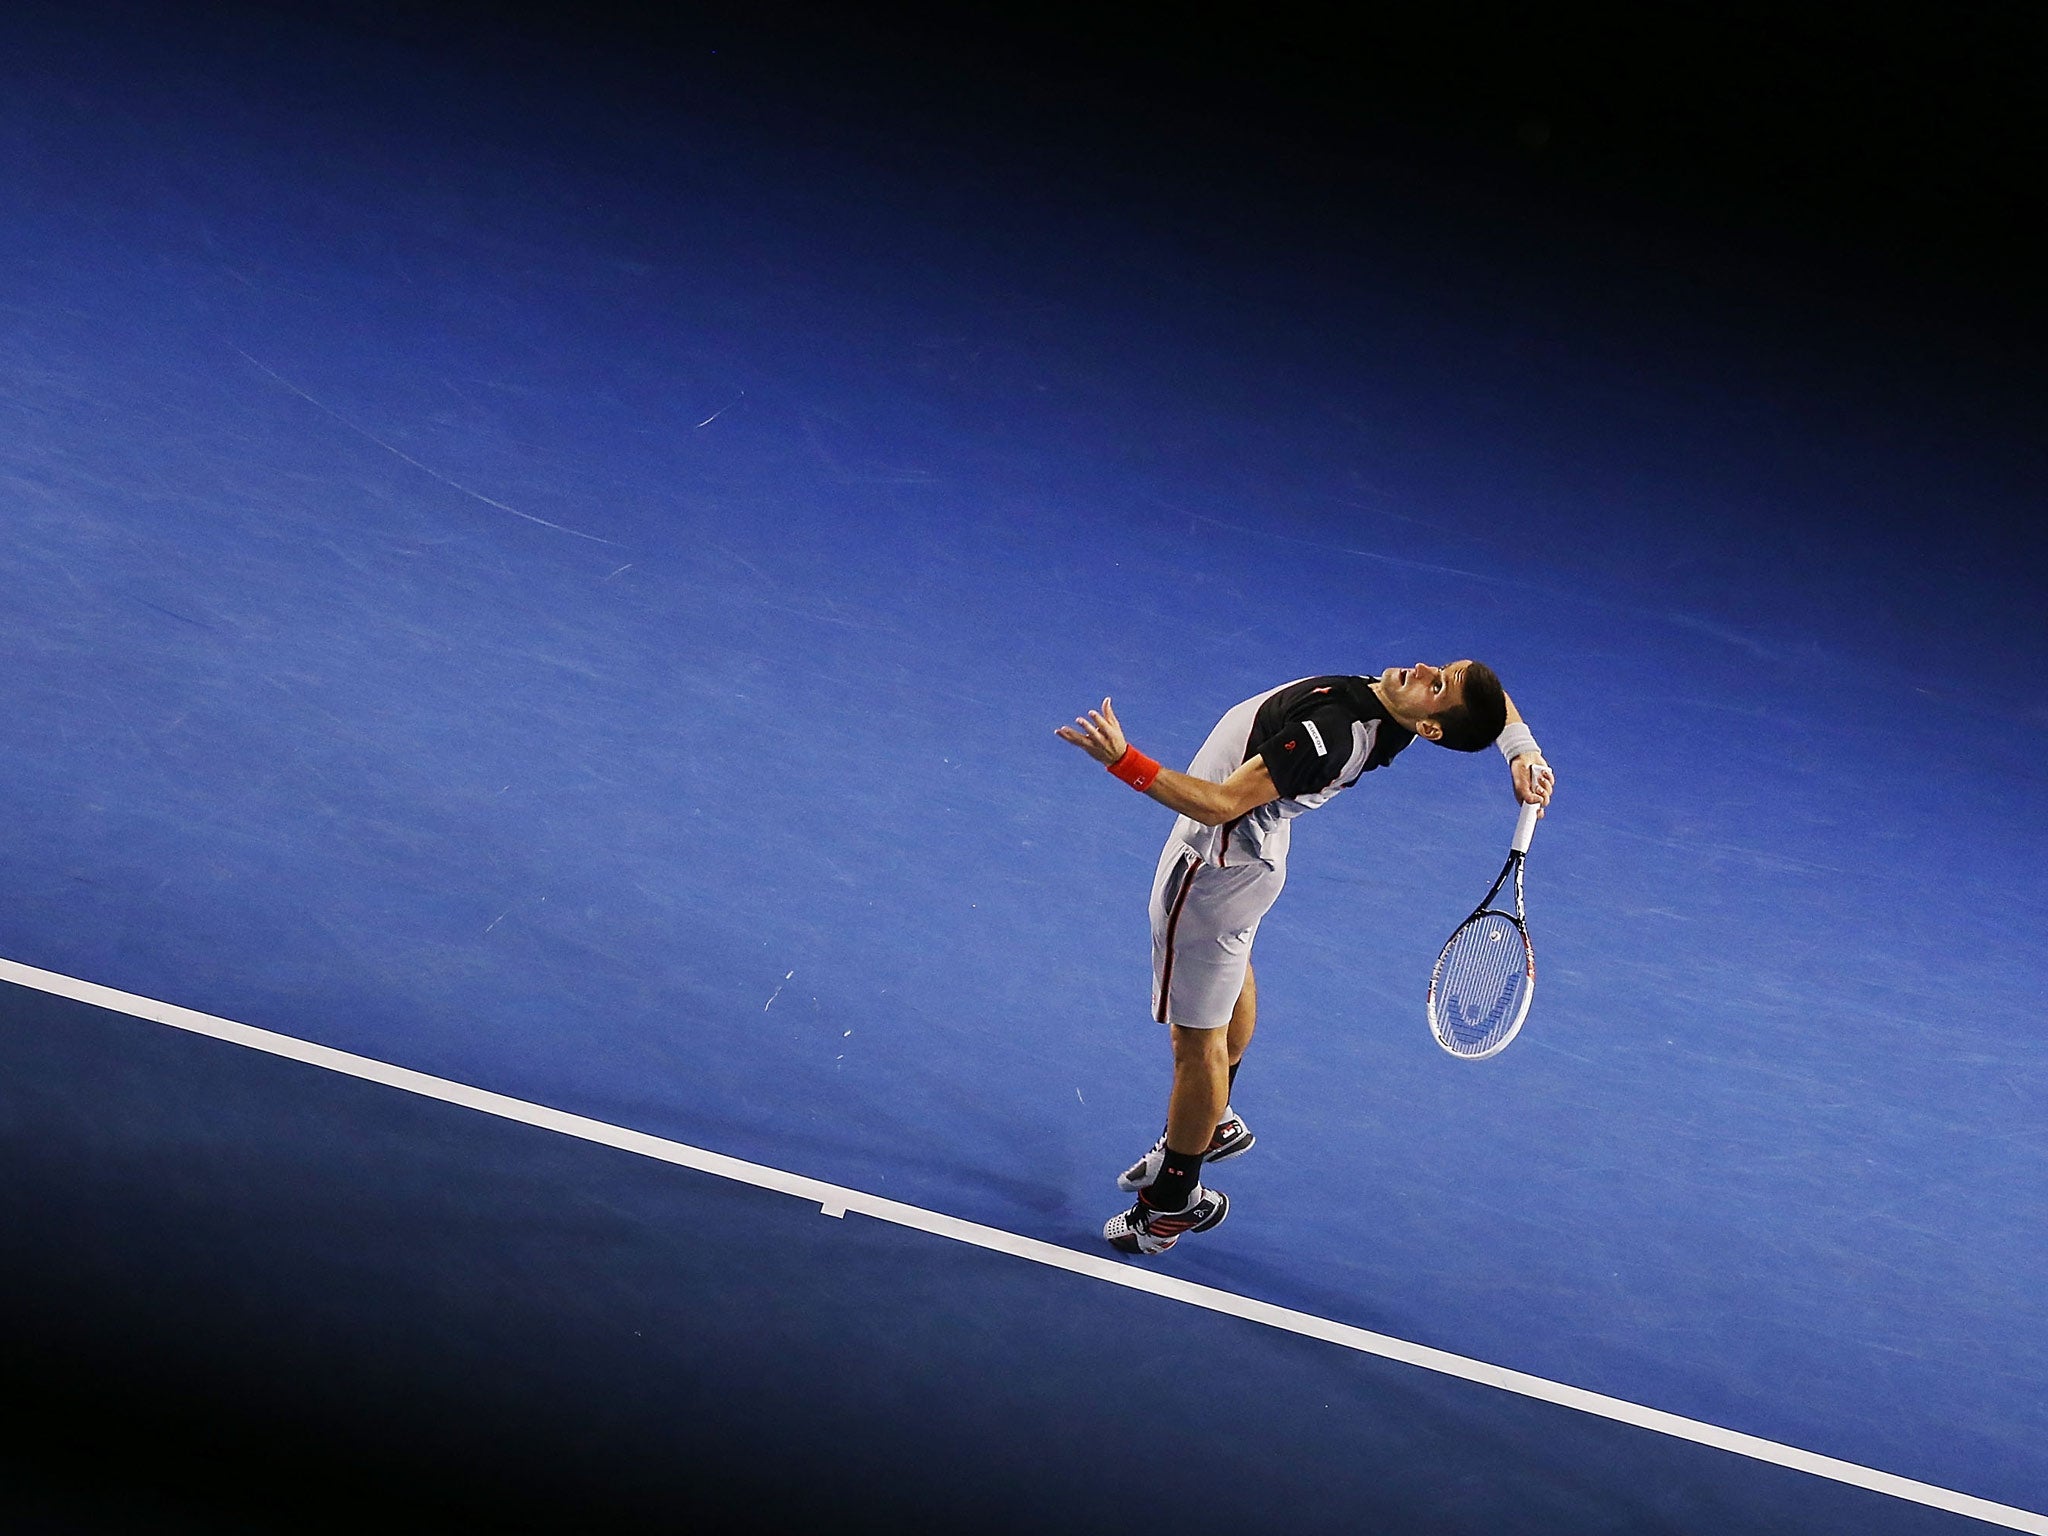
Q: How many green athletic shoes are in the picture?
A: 0